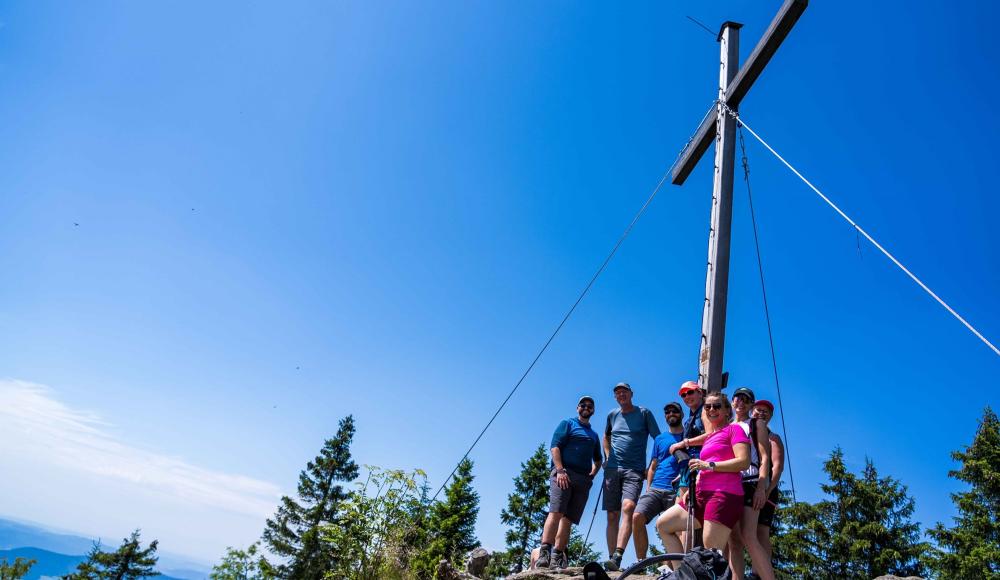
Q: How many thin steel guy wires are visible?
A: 3